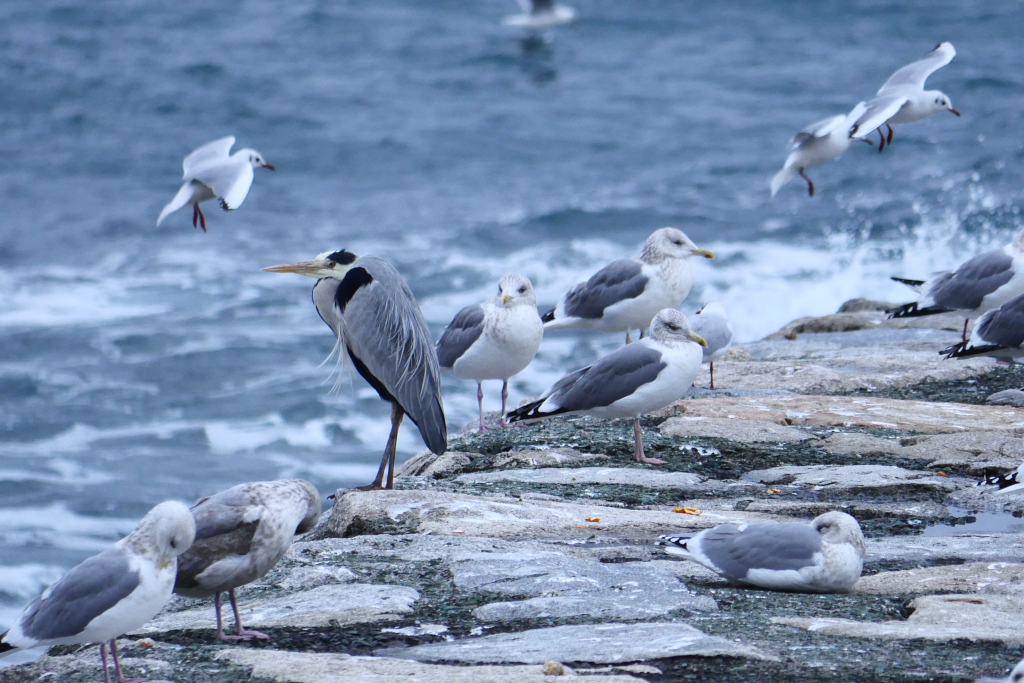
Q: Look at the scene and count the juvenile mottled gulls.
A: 1